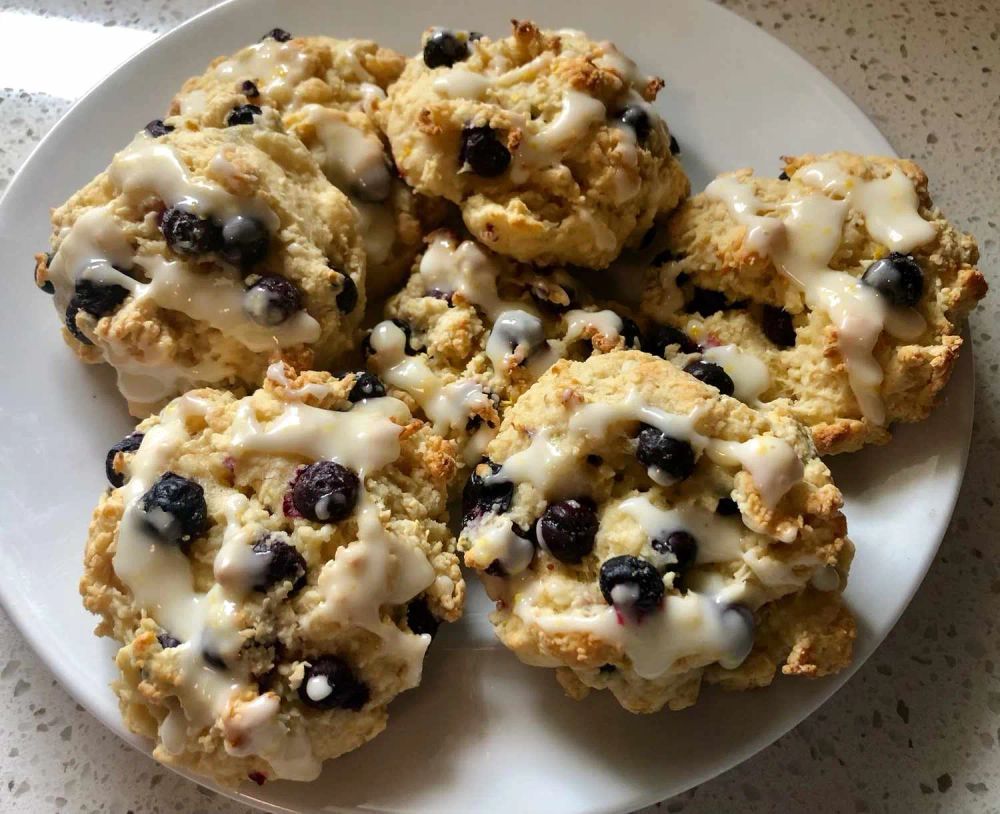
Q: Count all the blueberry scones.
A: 7